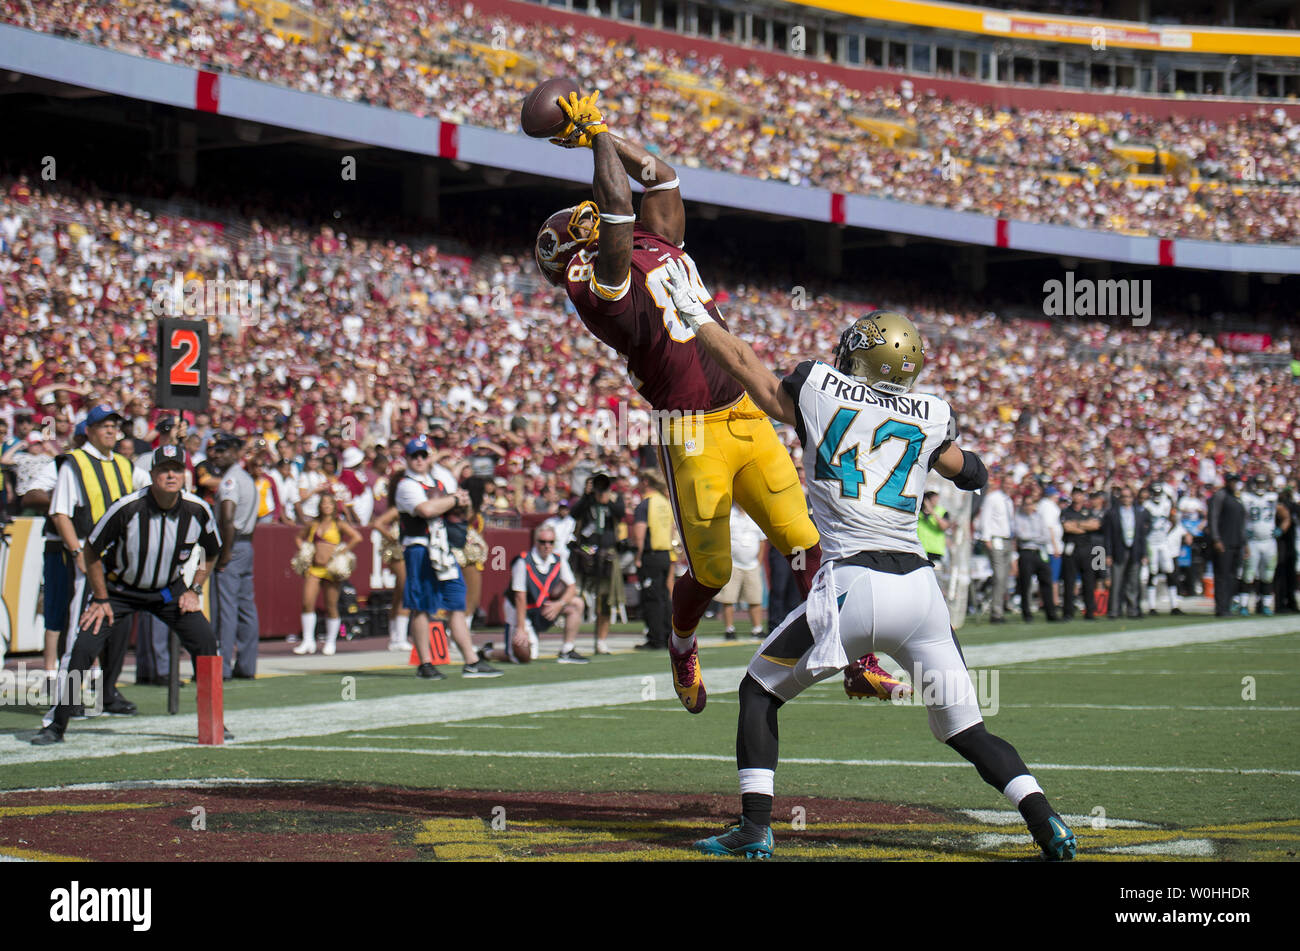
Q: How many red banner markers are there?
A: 5